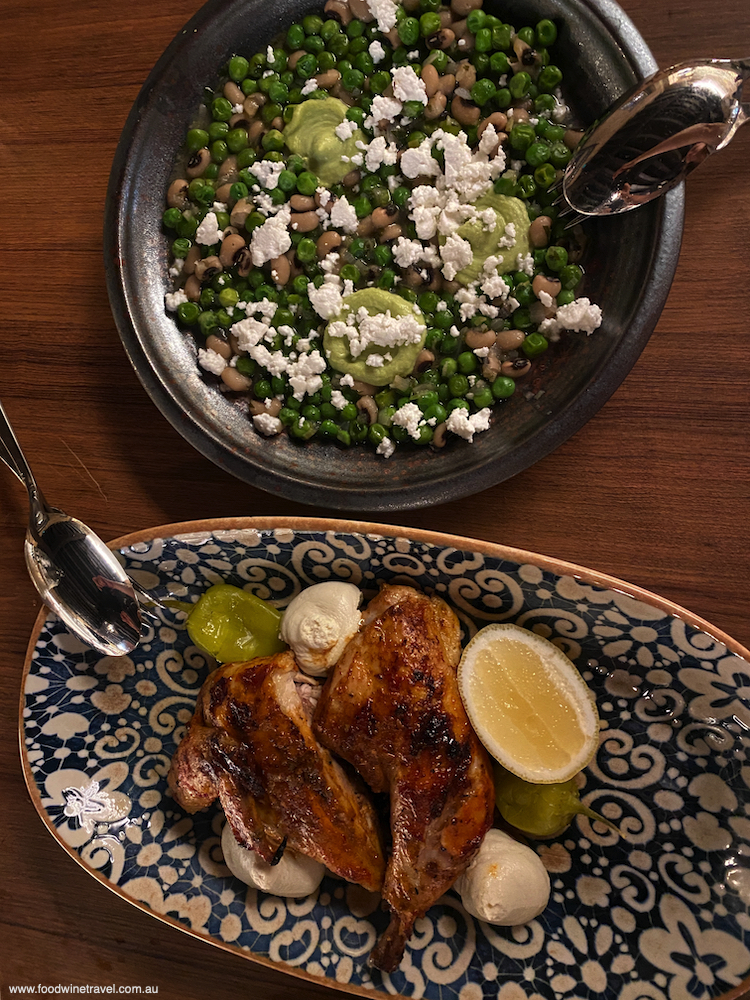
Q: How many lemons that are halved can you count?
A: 1